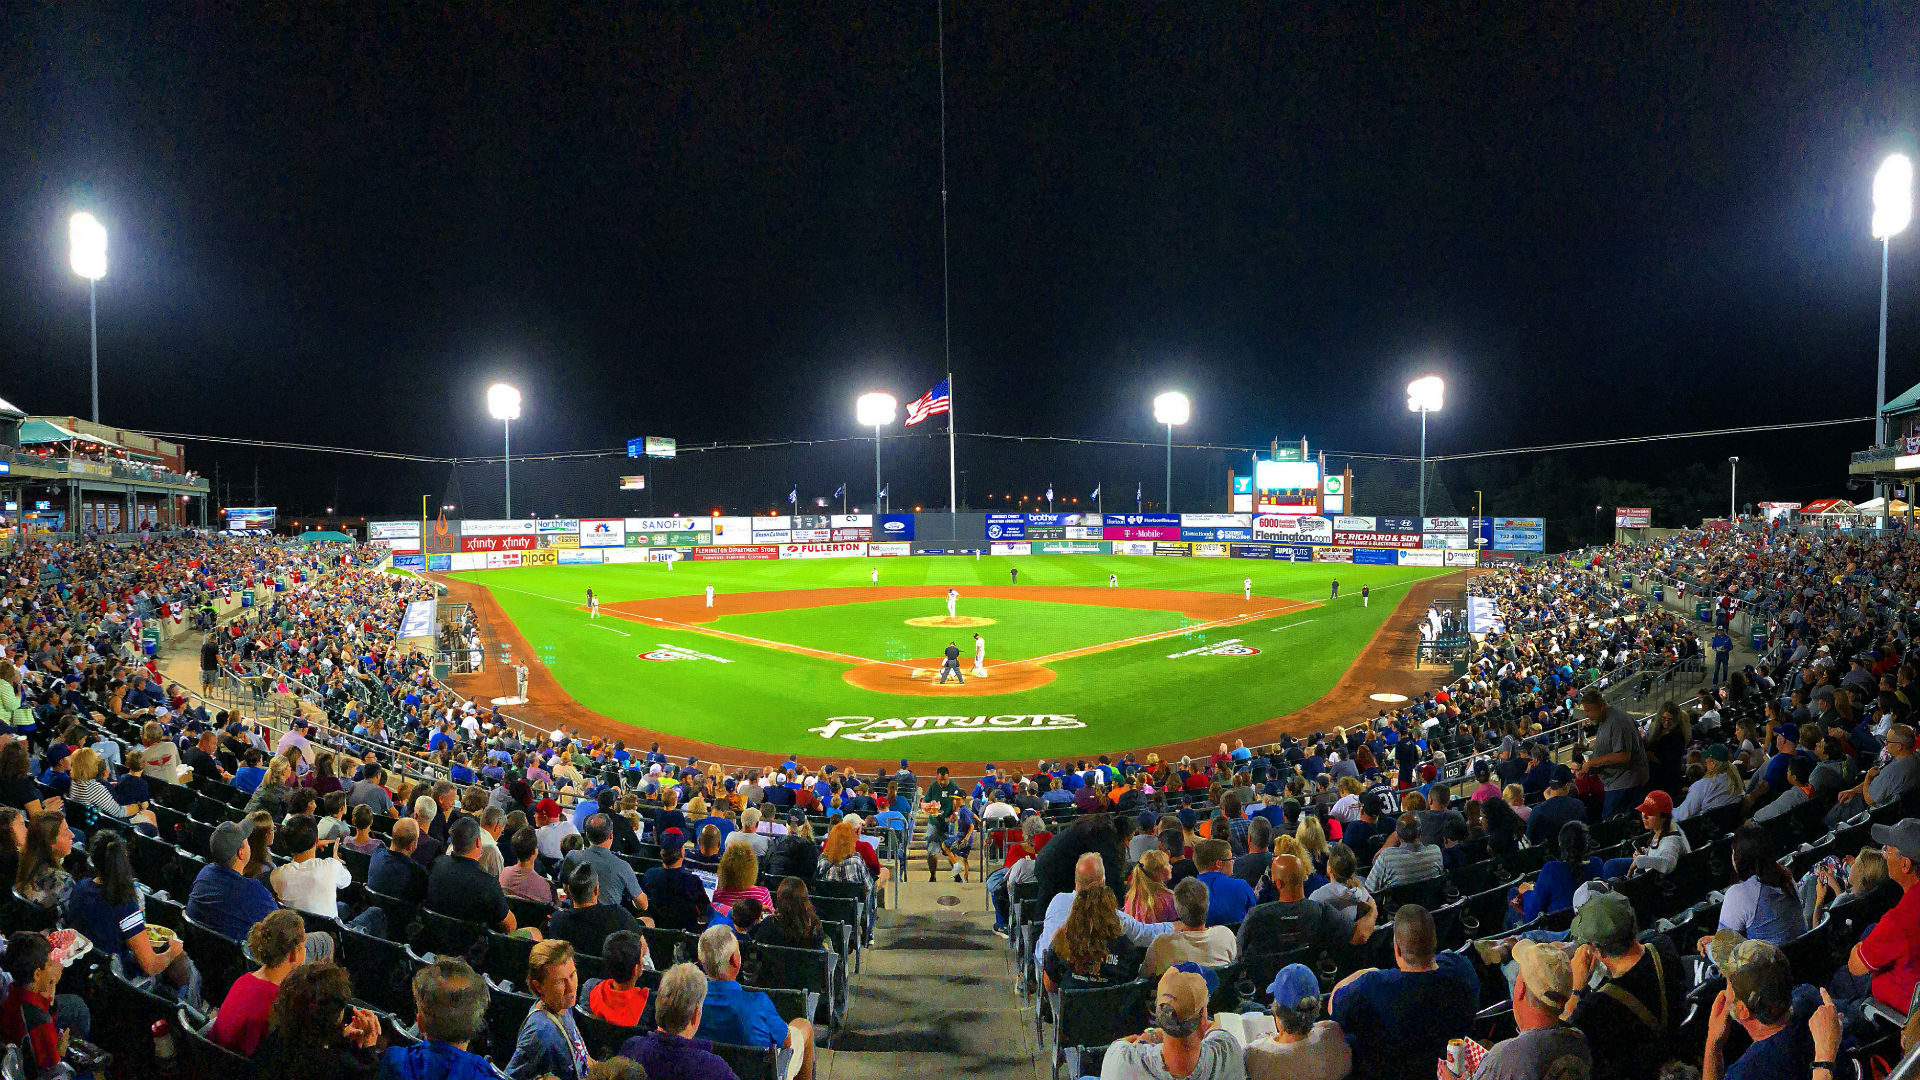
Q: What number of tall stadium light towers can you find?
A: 6